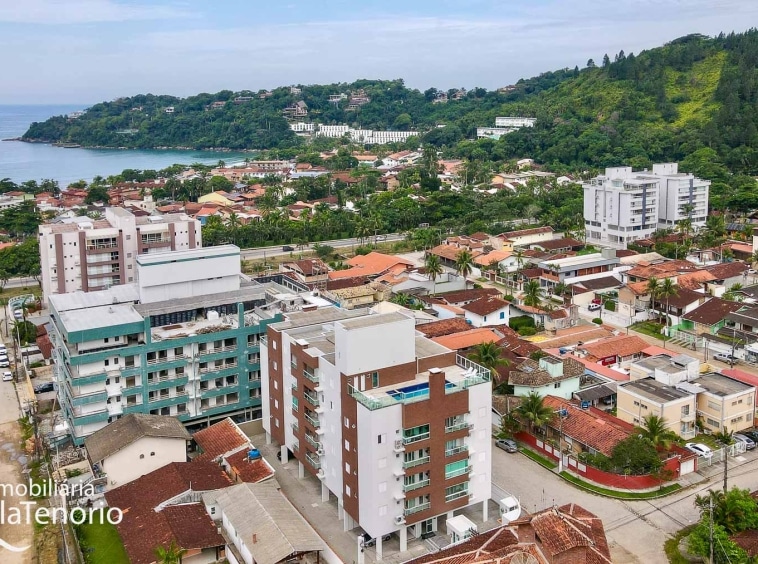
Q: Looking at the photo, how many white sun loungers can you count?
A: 2